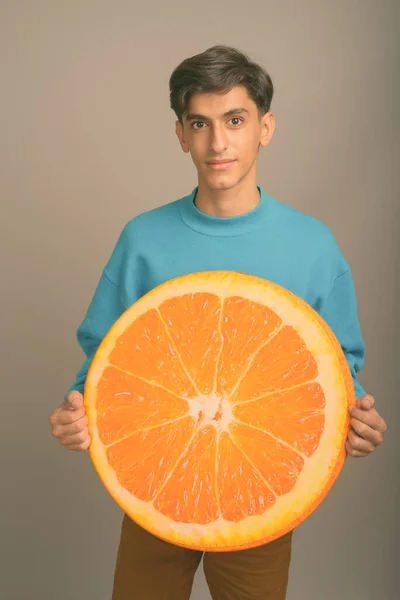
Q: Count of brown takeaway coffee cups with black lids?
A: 0